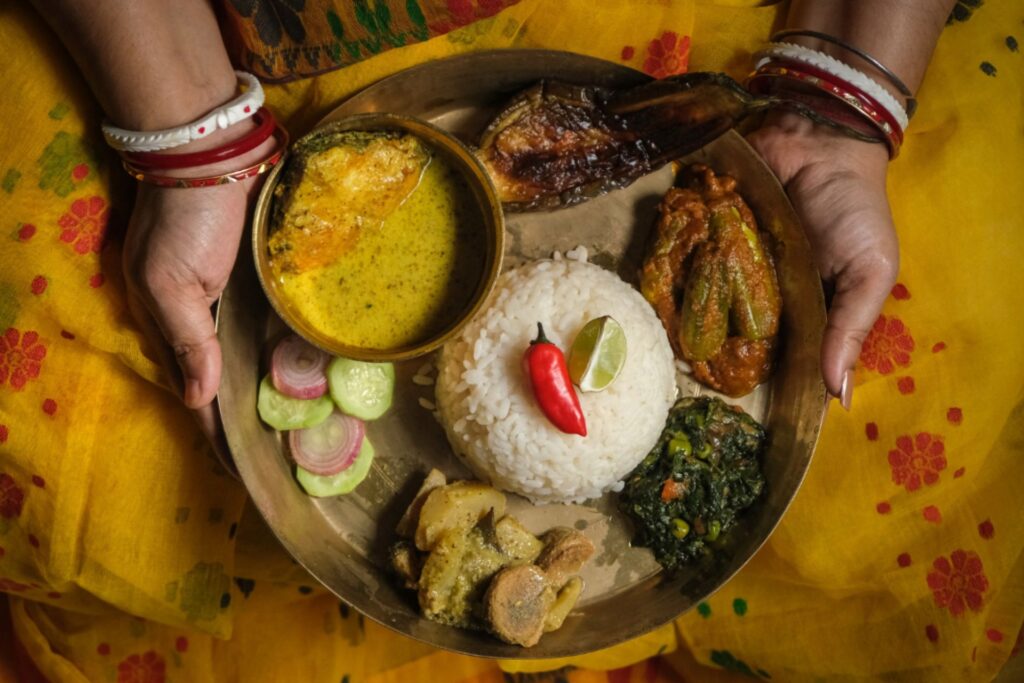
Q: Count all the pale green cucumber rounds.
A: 3